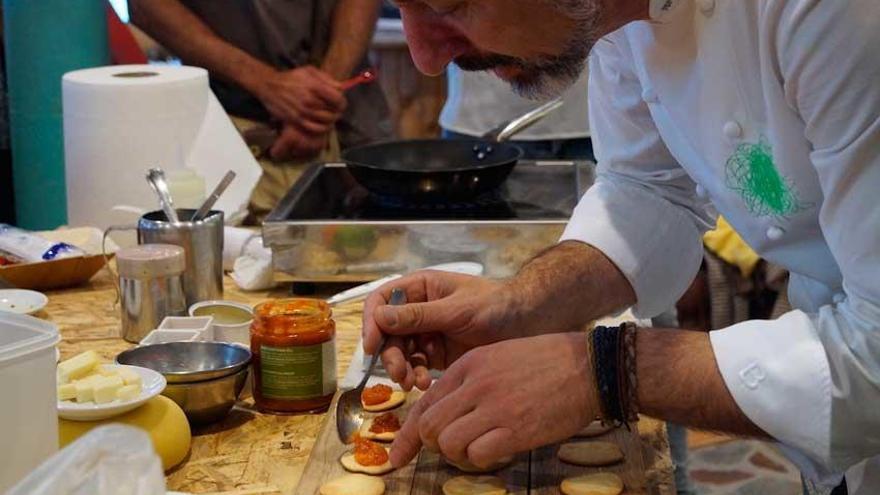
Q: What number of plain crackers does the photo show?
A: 6